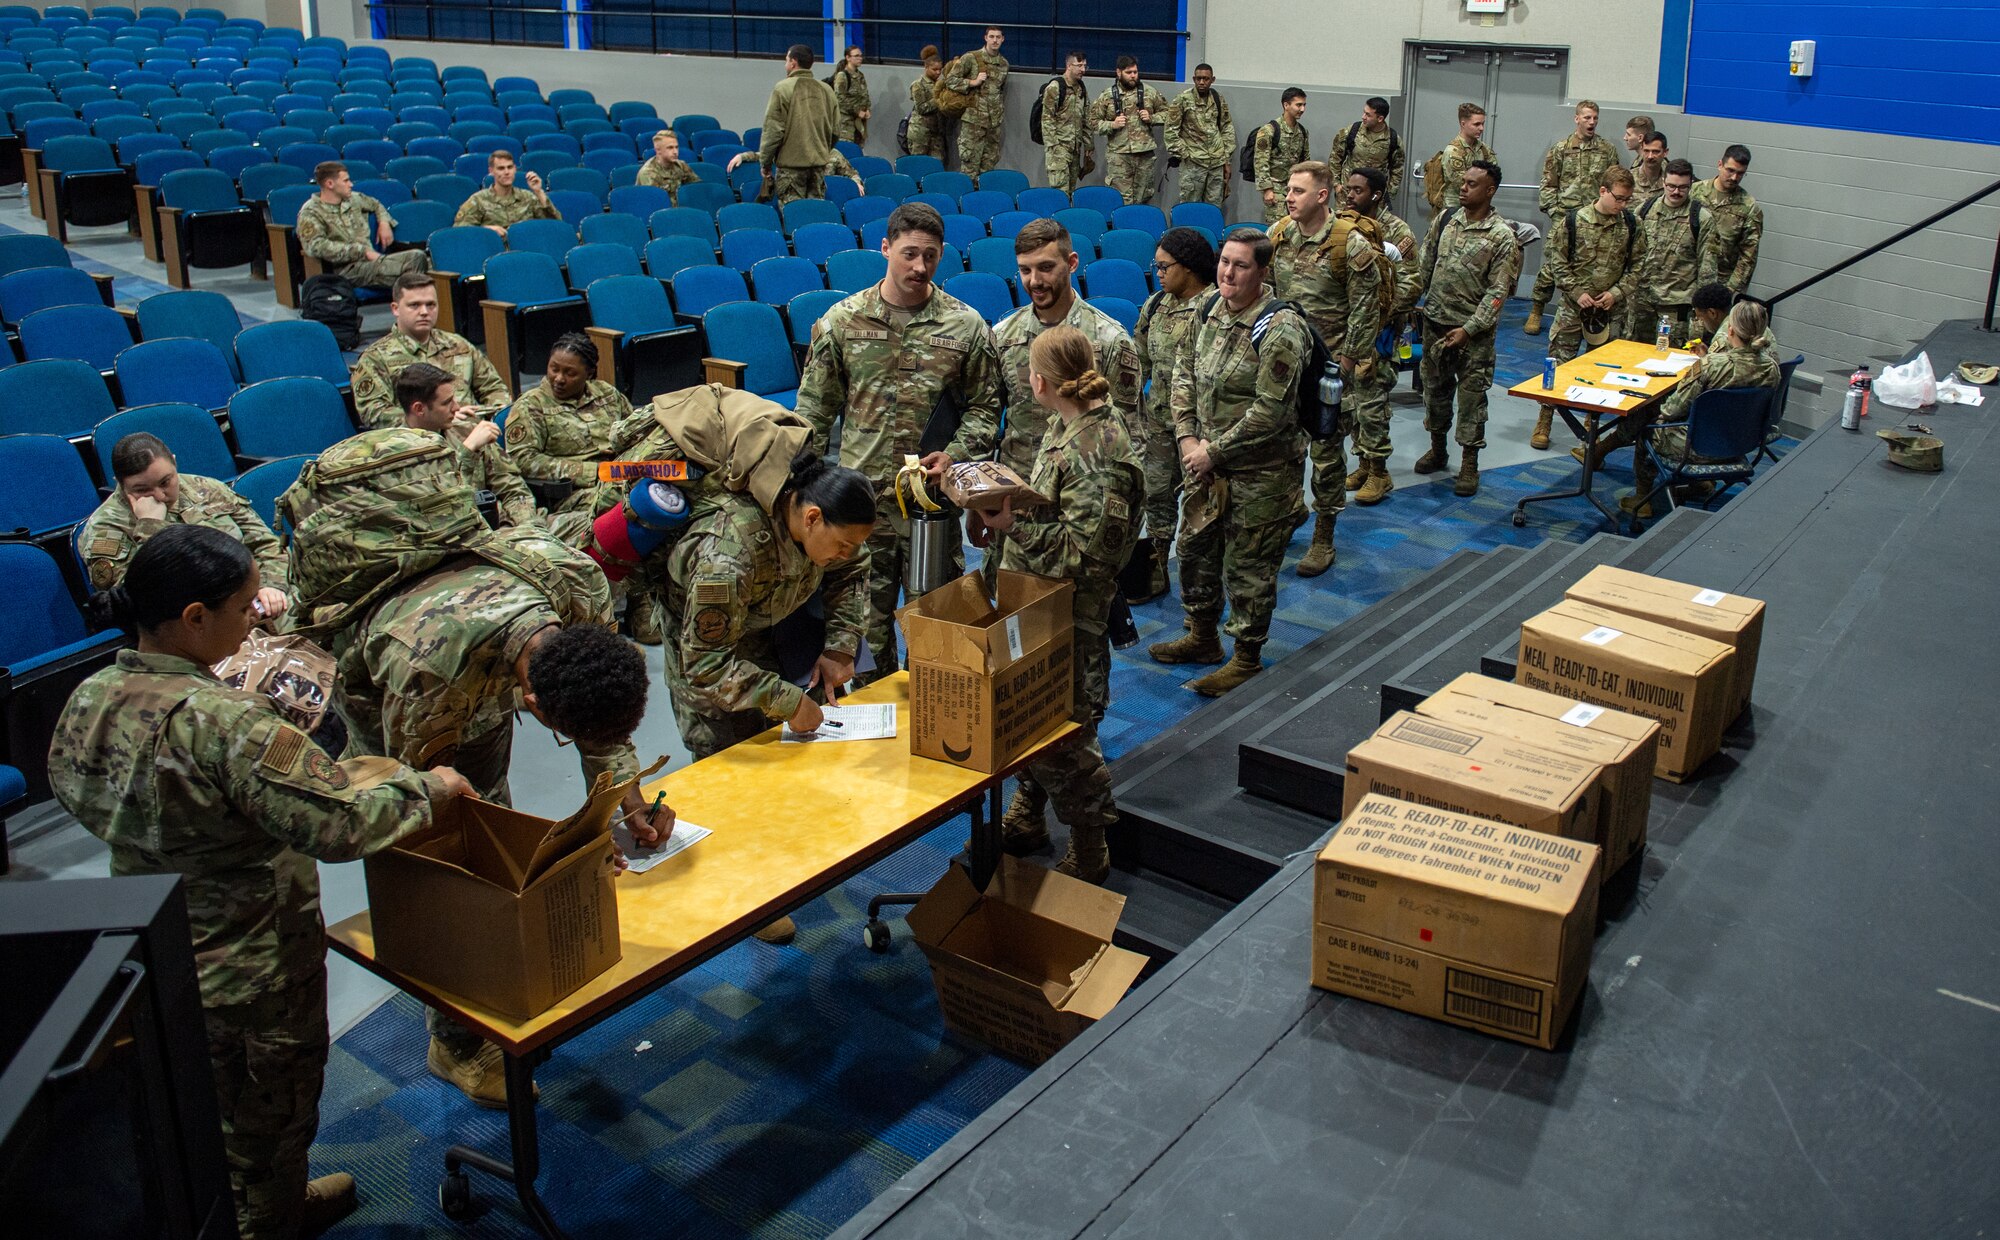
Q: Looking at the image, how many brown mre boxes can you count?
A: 8